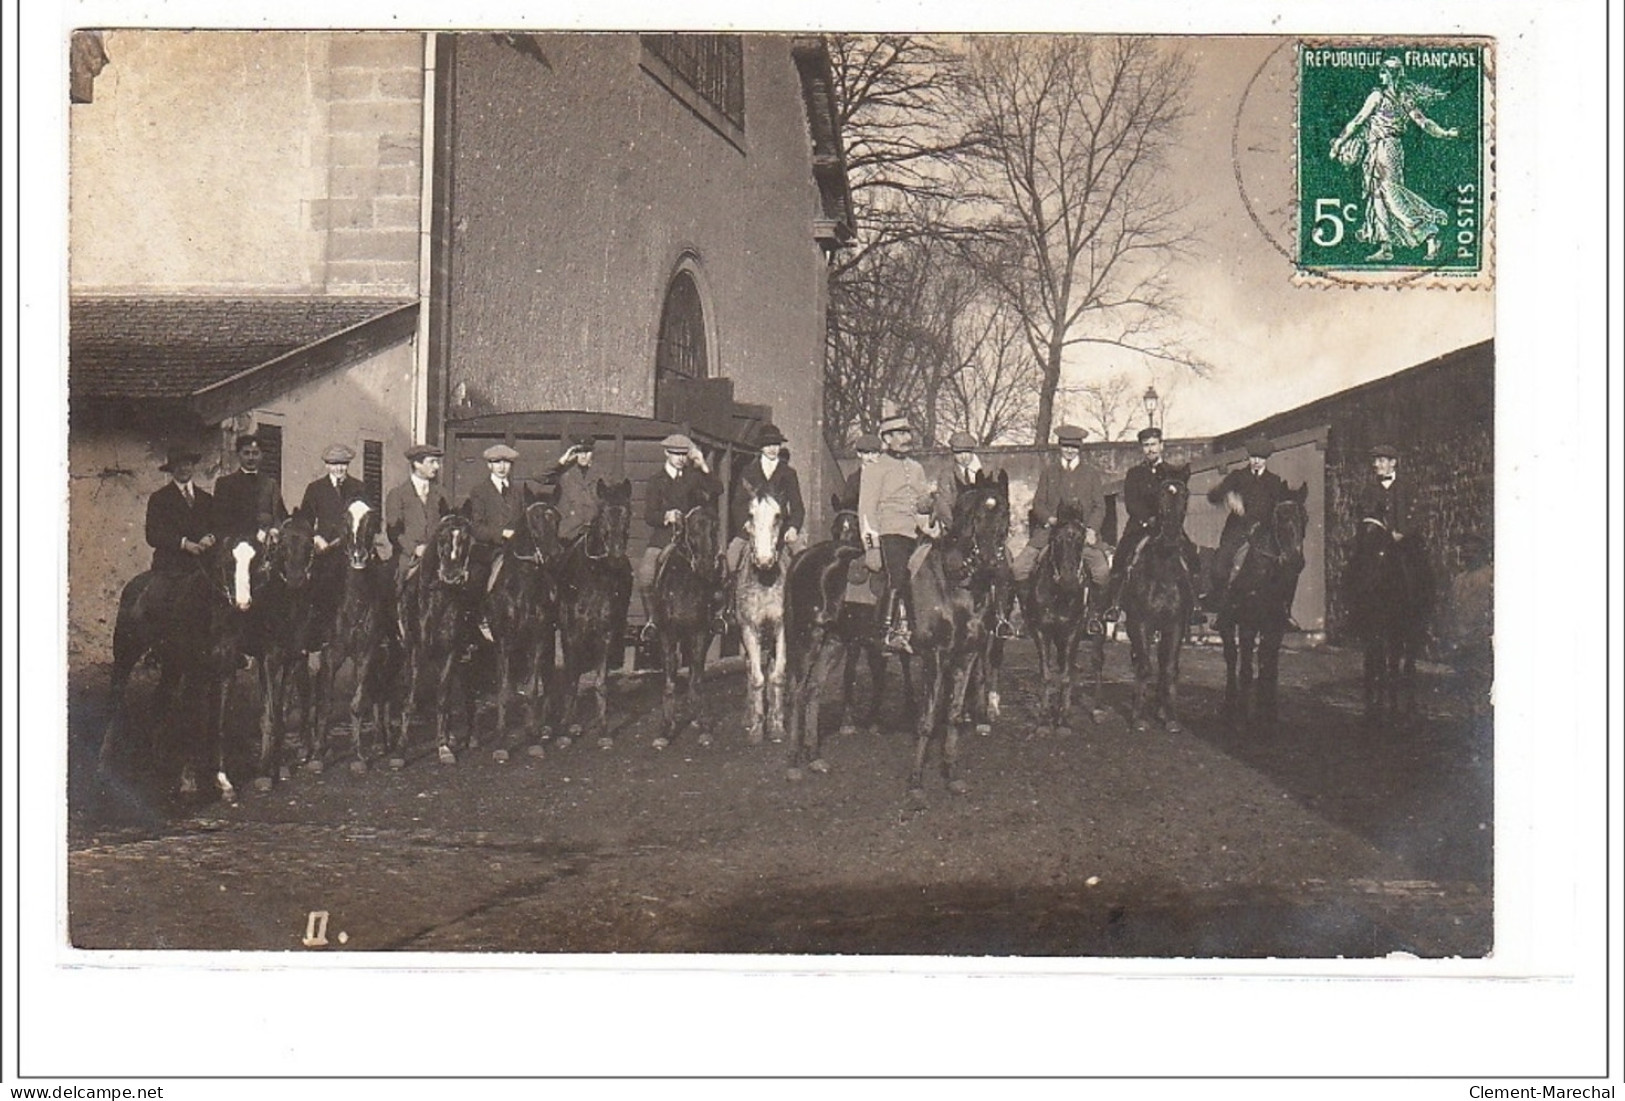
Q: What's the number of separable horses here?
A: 15